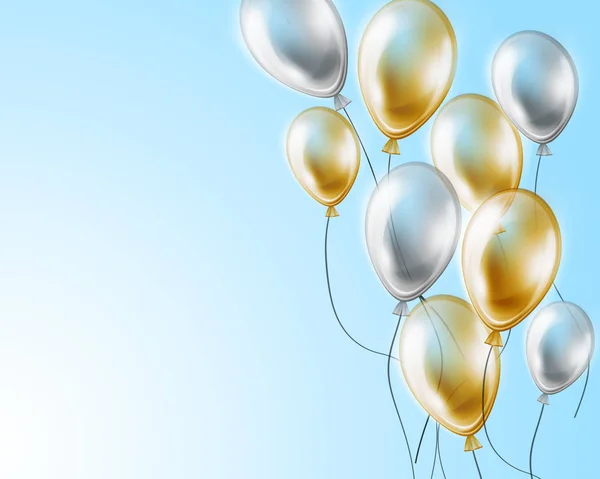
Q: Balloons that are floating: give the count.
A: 9